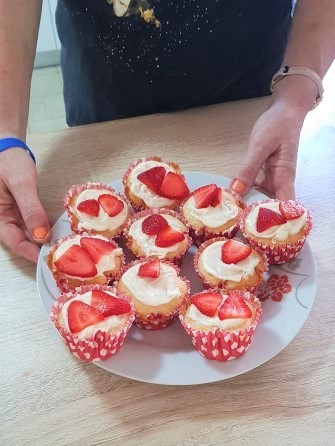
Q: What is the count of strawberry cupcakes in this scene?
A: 10